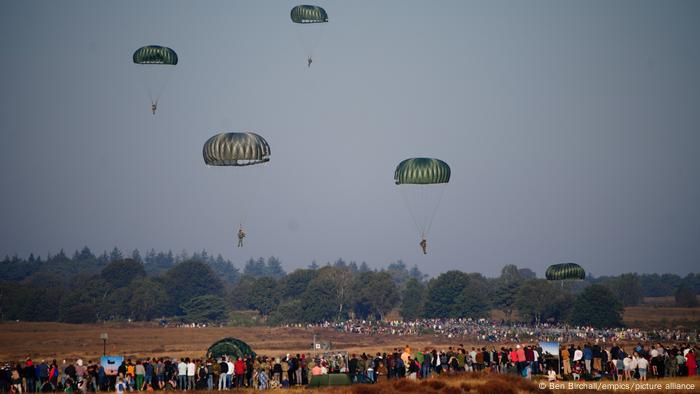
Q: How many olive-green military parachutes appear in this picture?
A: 5